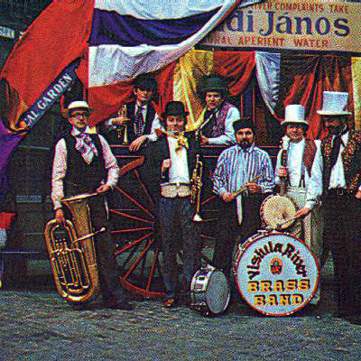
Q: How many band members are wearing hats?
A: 7